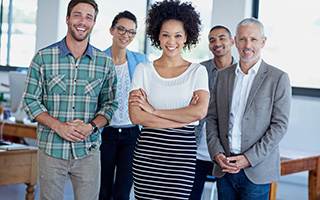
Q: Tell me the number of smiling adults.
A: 5